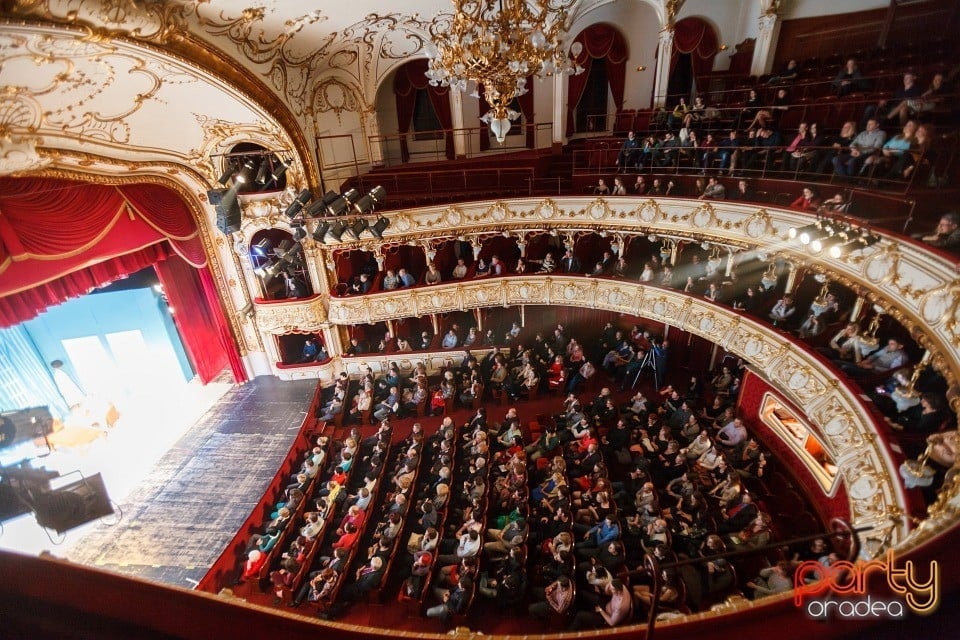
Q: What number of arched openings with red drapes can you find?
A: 4